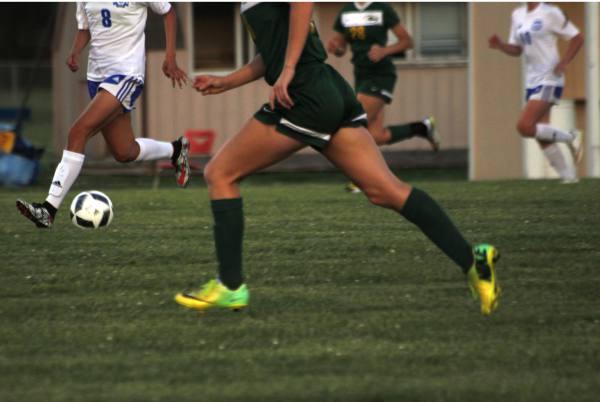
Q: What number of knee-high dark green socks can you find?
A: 3